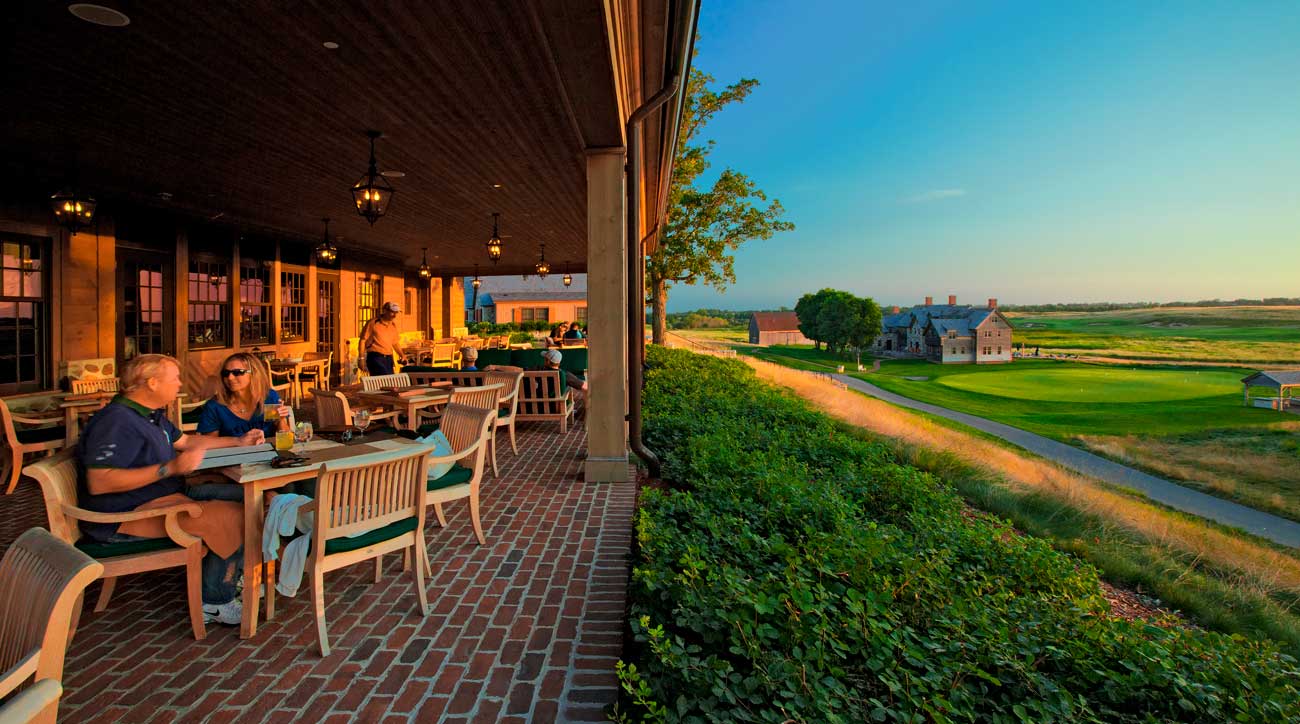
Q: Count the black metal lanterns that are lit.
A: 8